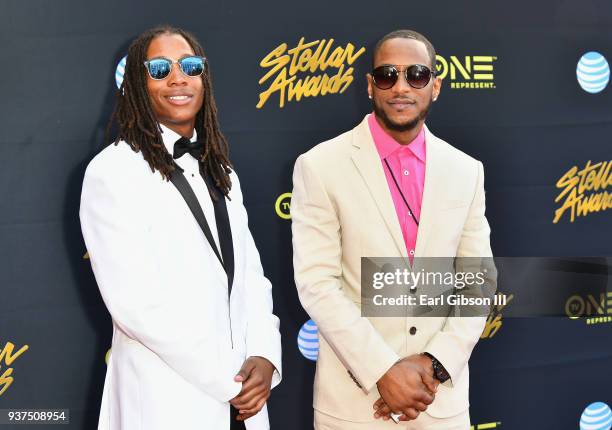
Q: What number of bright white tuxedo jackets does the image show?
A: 1